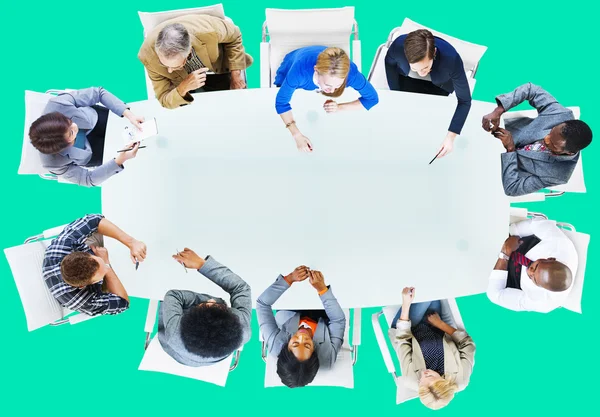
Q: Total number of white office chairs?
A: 10